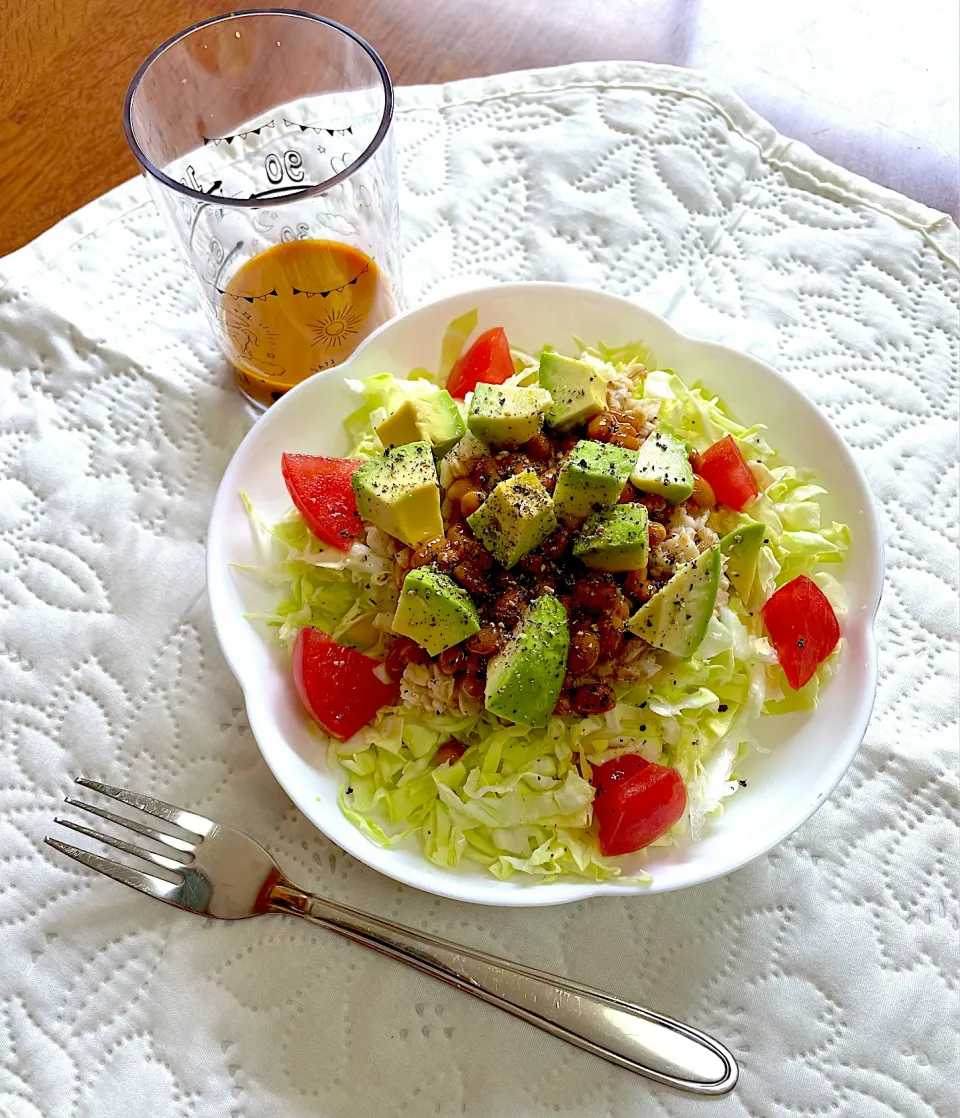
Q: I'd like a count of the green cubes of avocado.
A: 12